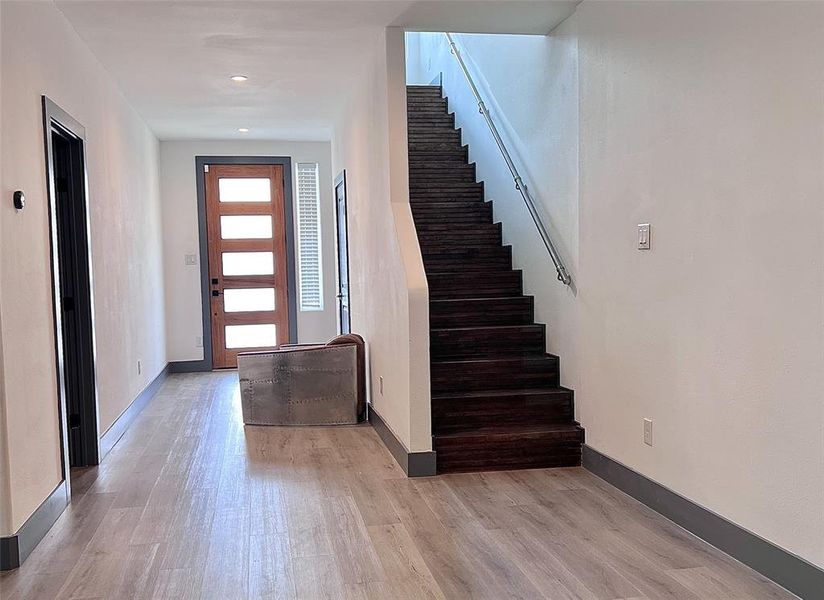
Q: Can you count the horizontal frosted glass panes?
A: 5